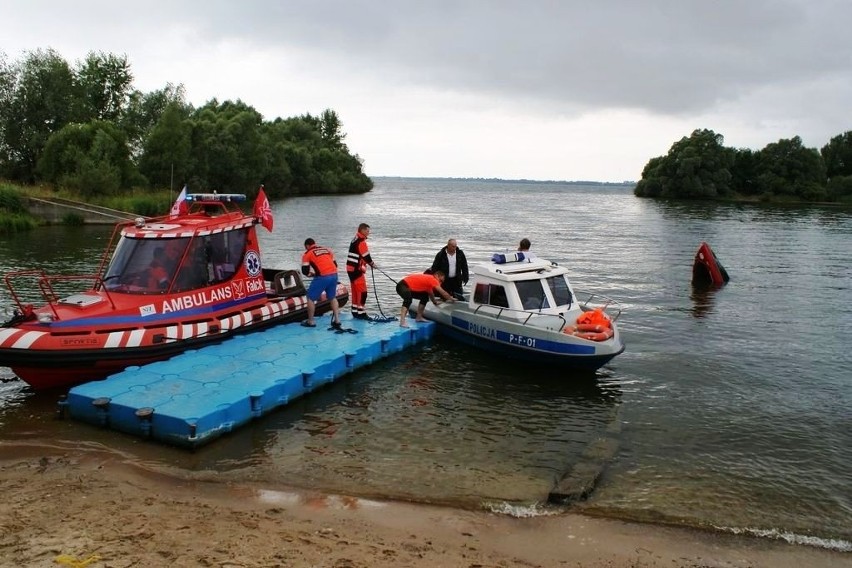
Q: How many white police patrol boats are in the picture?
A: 1